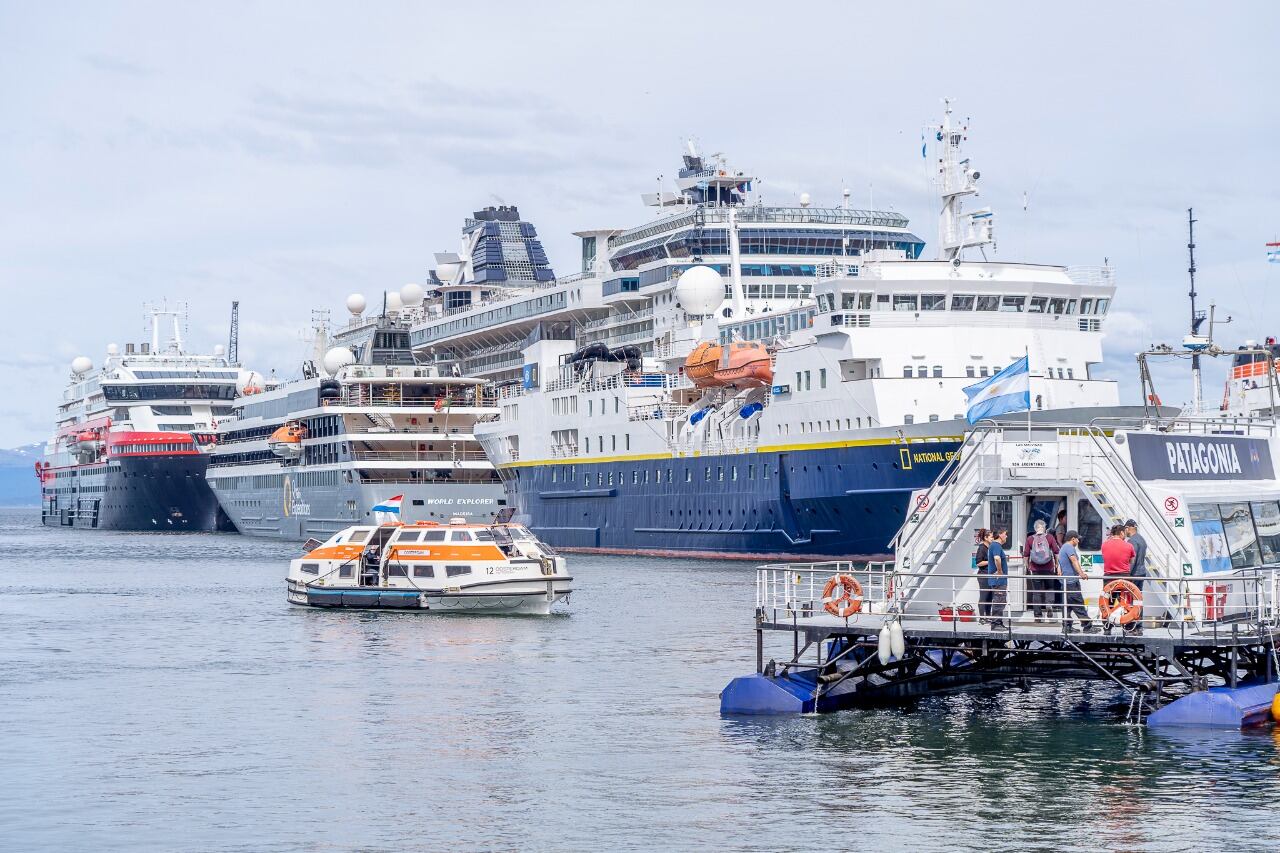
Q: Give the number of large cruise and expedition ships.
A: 4